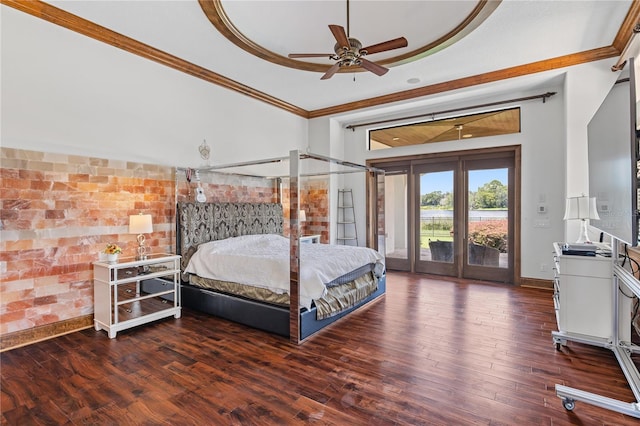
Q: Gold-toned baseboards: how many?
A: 2